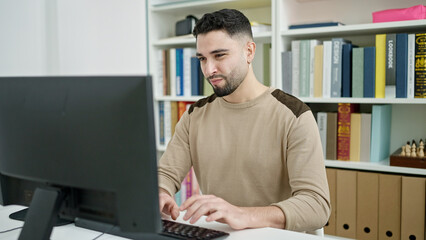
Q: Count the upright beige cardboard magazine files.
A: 5